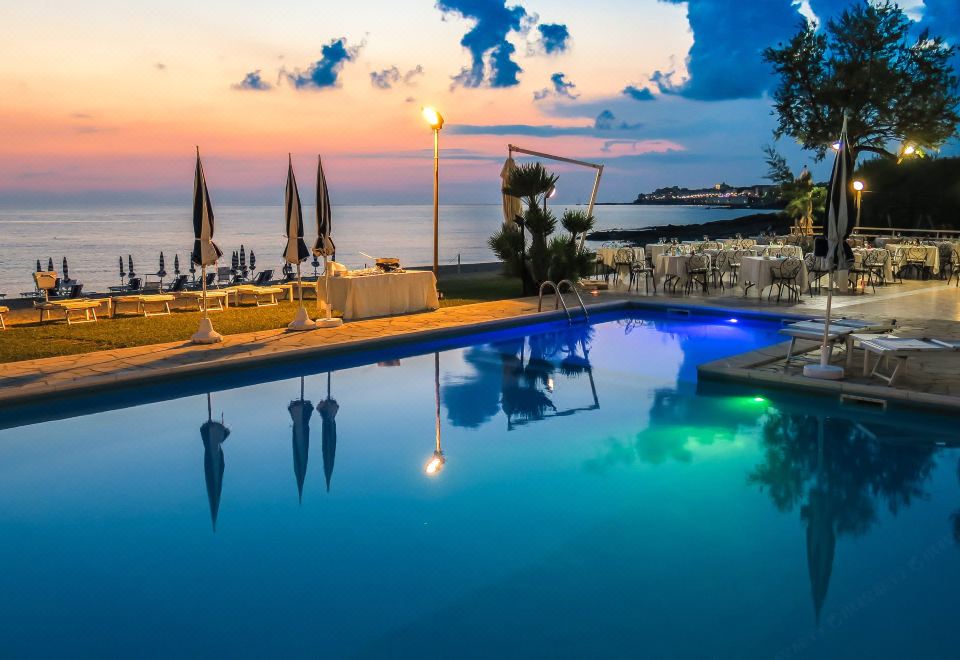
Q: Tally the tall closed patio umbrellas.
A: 4